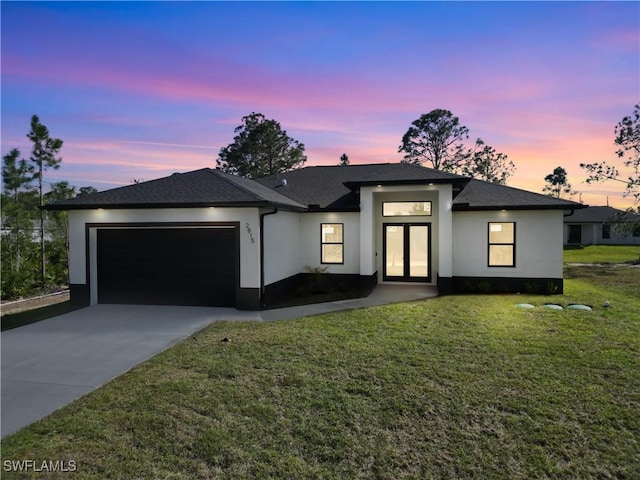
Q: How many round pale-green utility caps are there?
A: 3